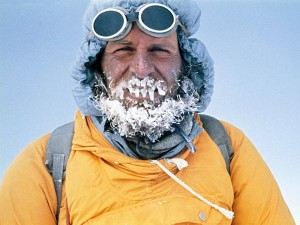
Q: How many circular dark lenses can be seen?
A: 2